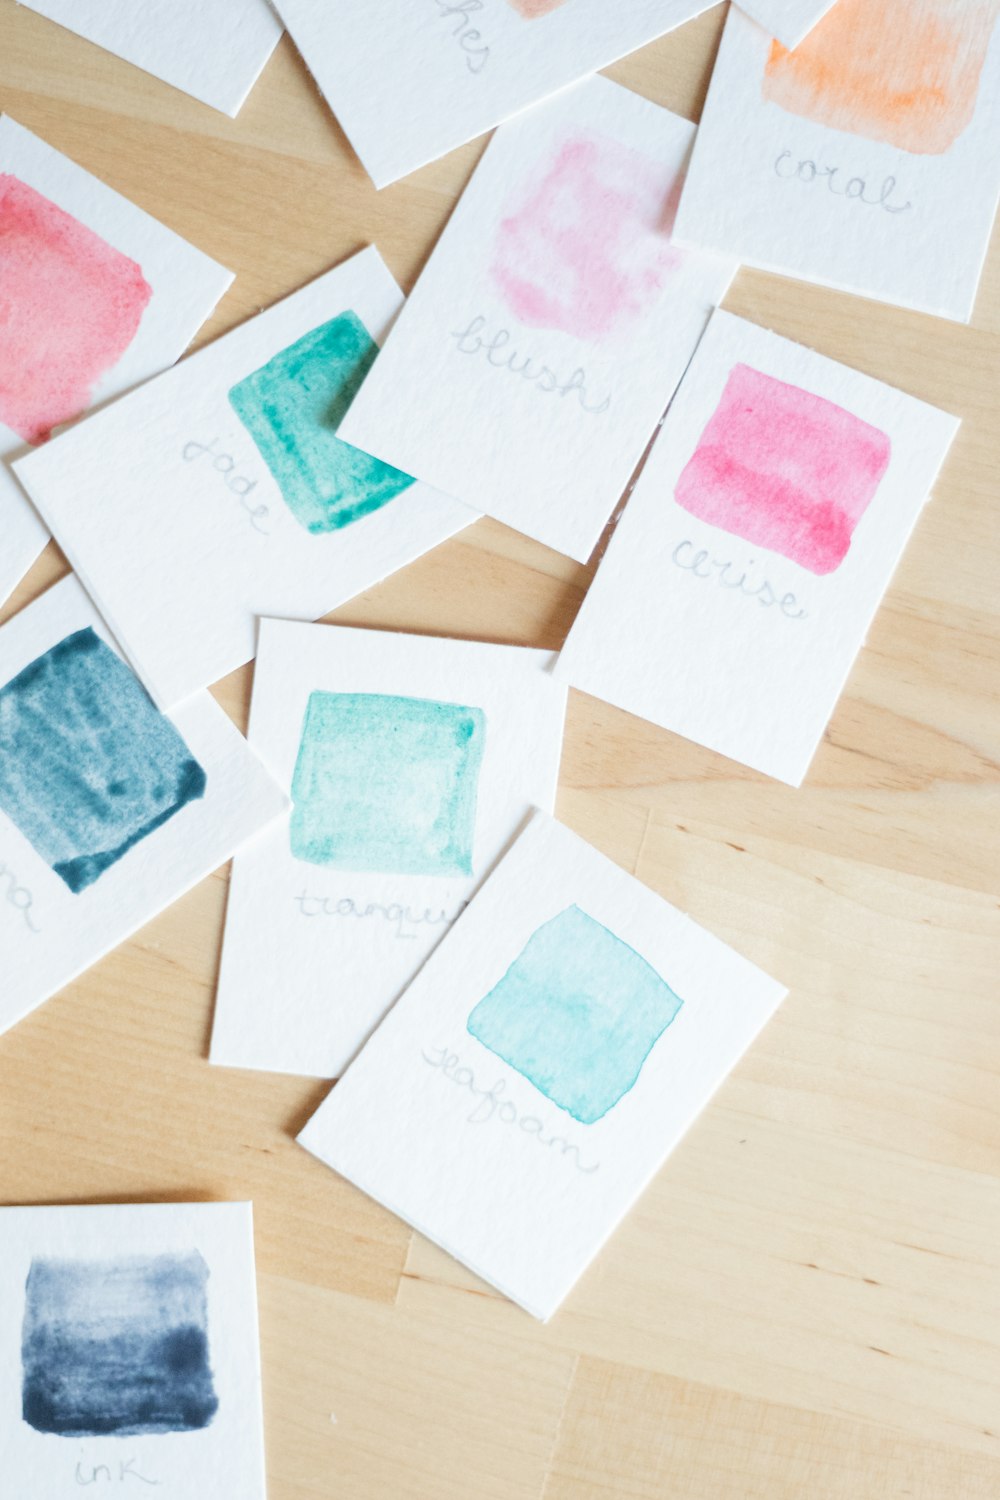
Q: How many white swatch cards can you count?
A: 12